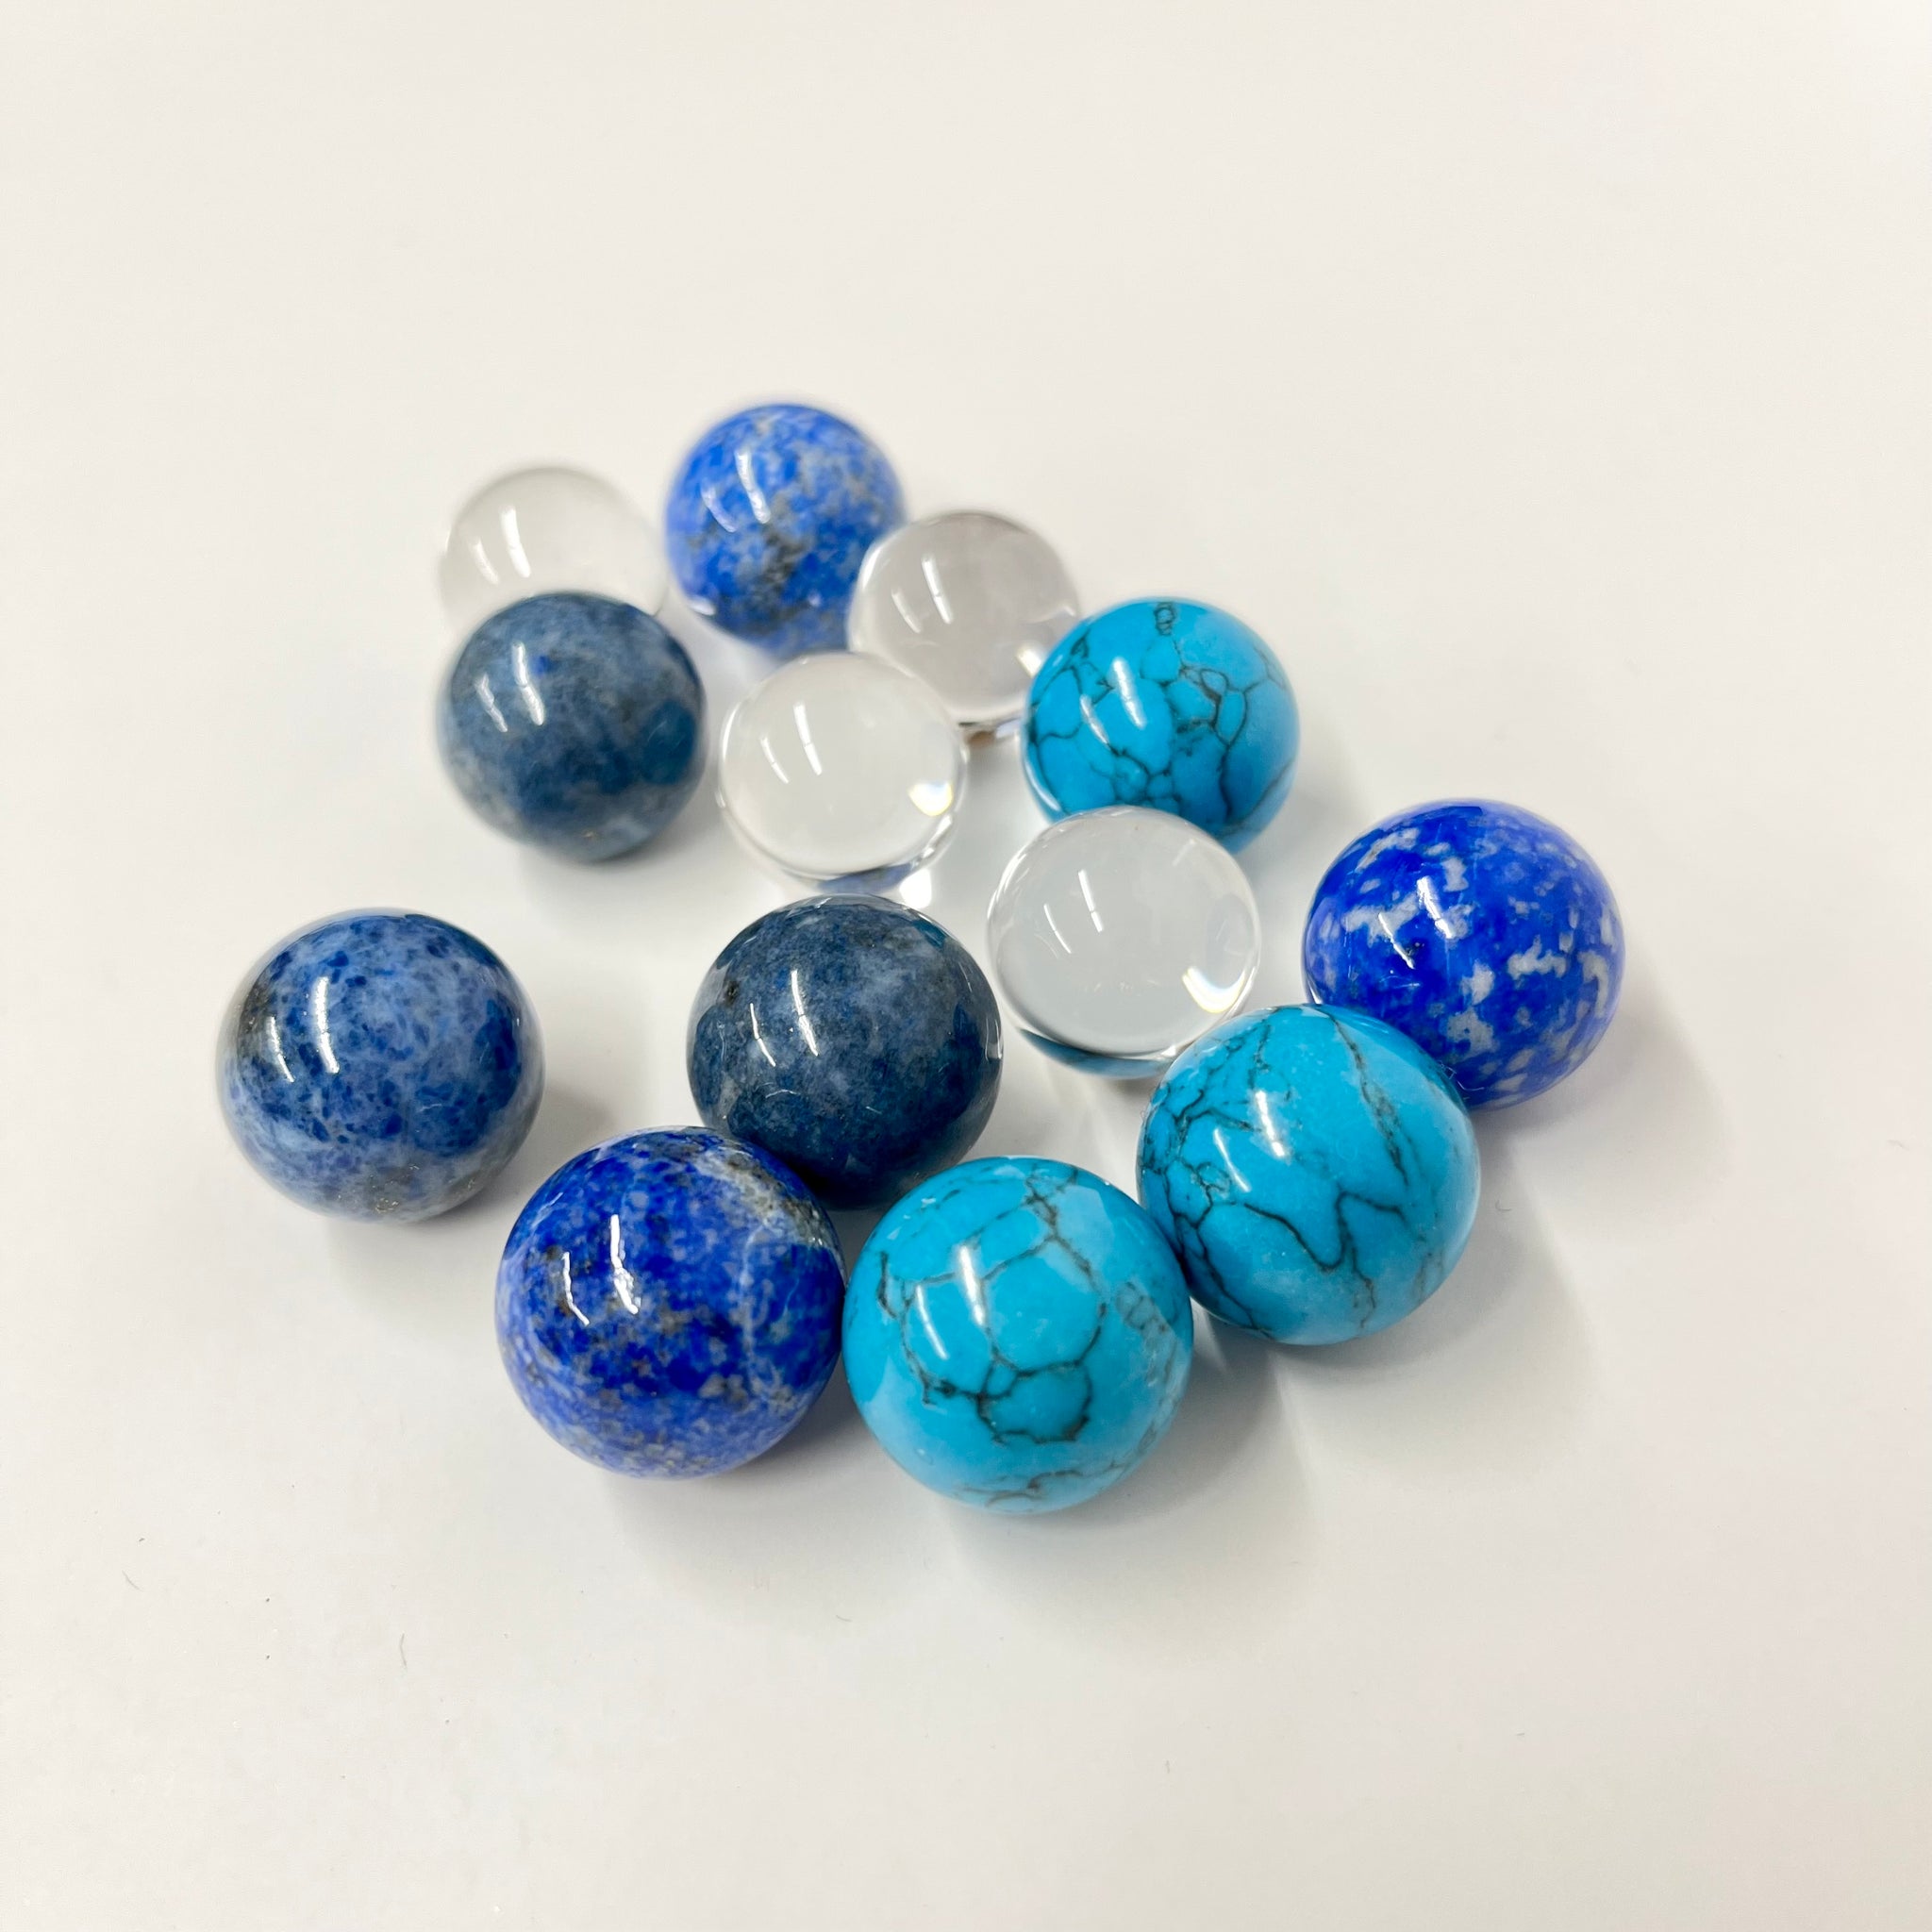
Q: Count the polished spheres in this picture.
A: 13